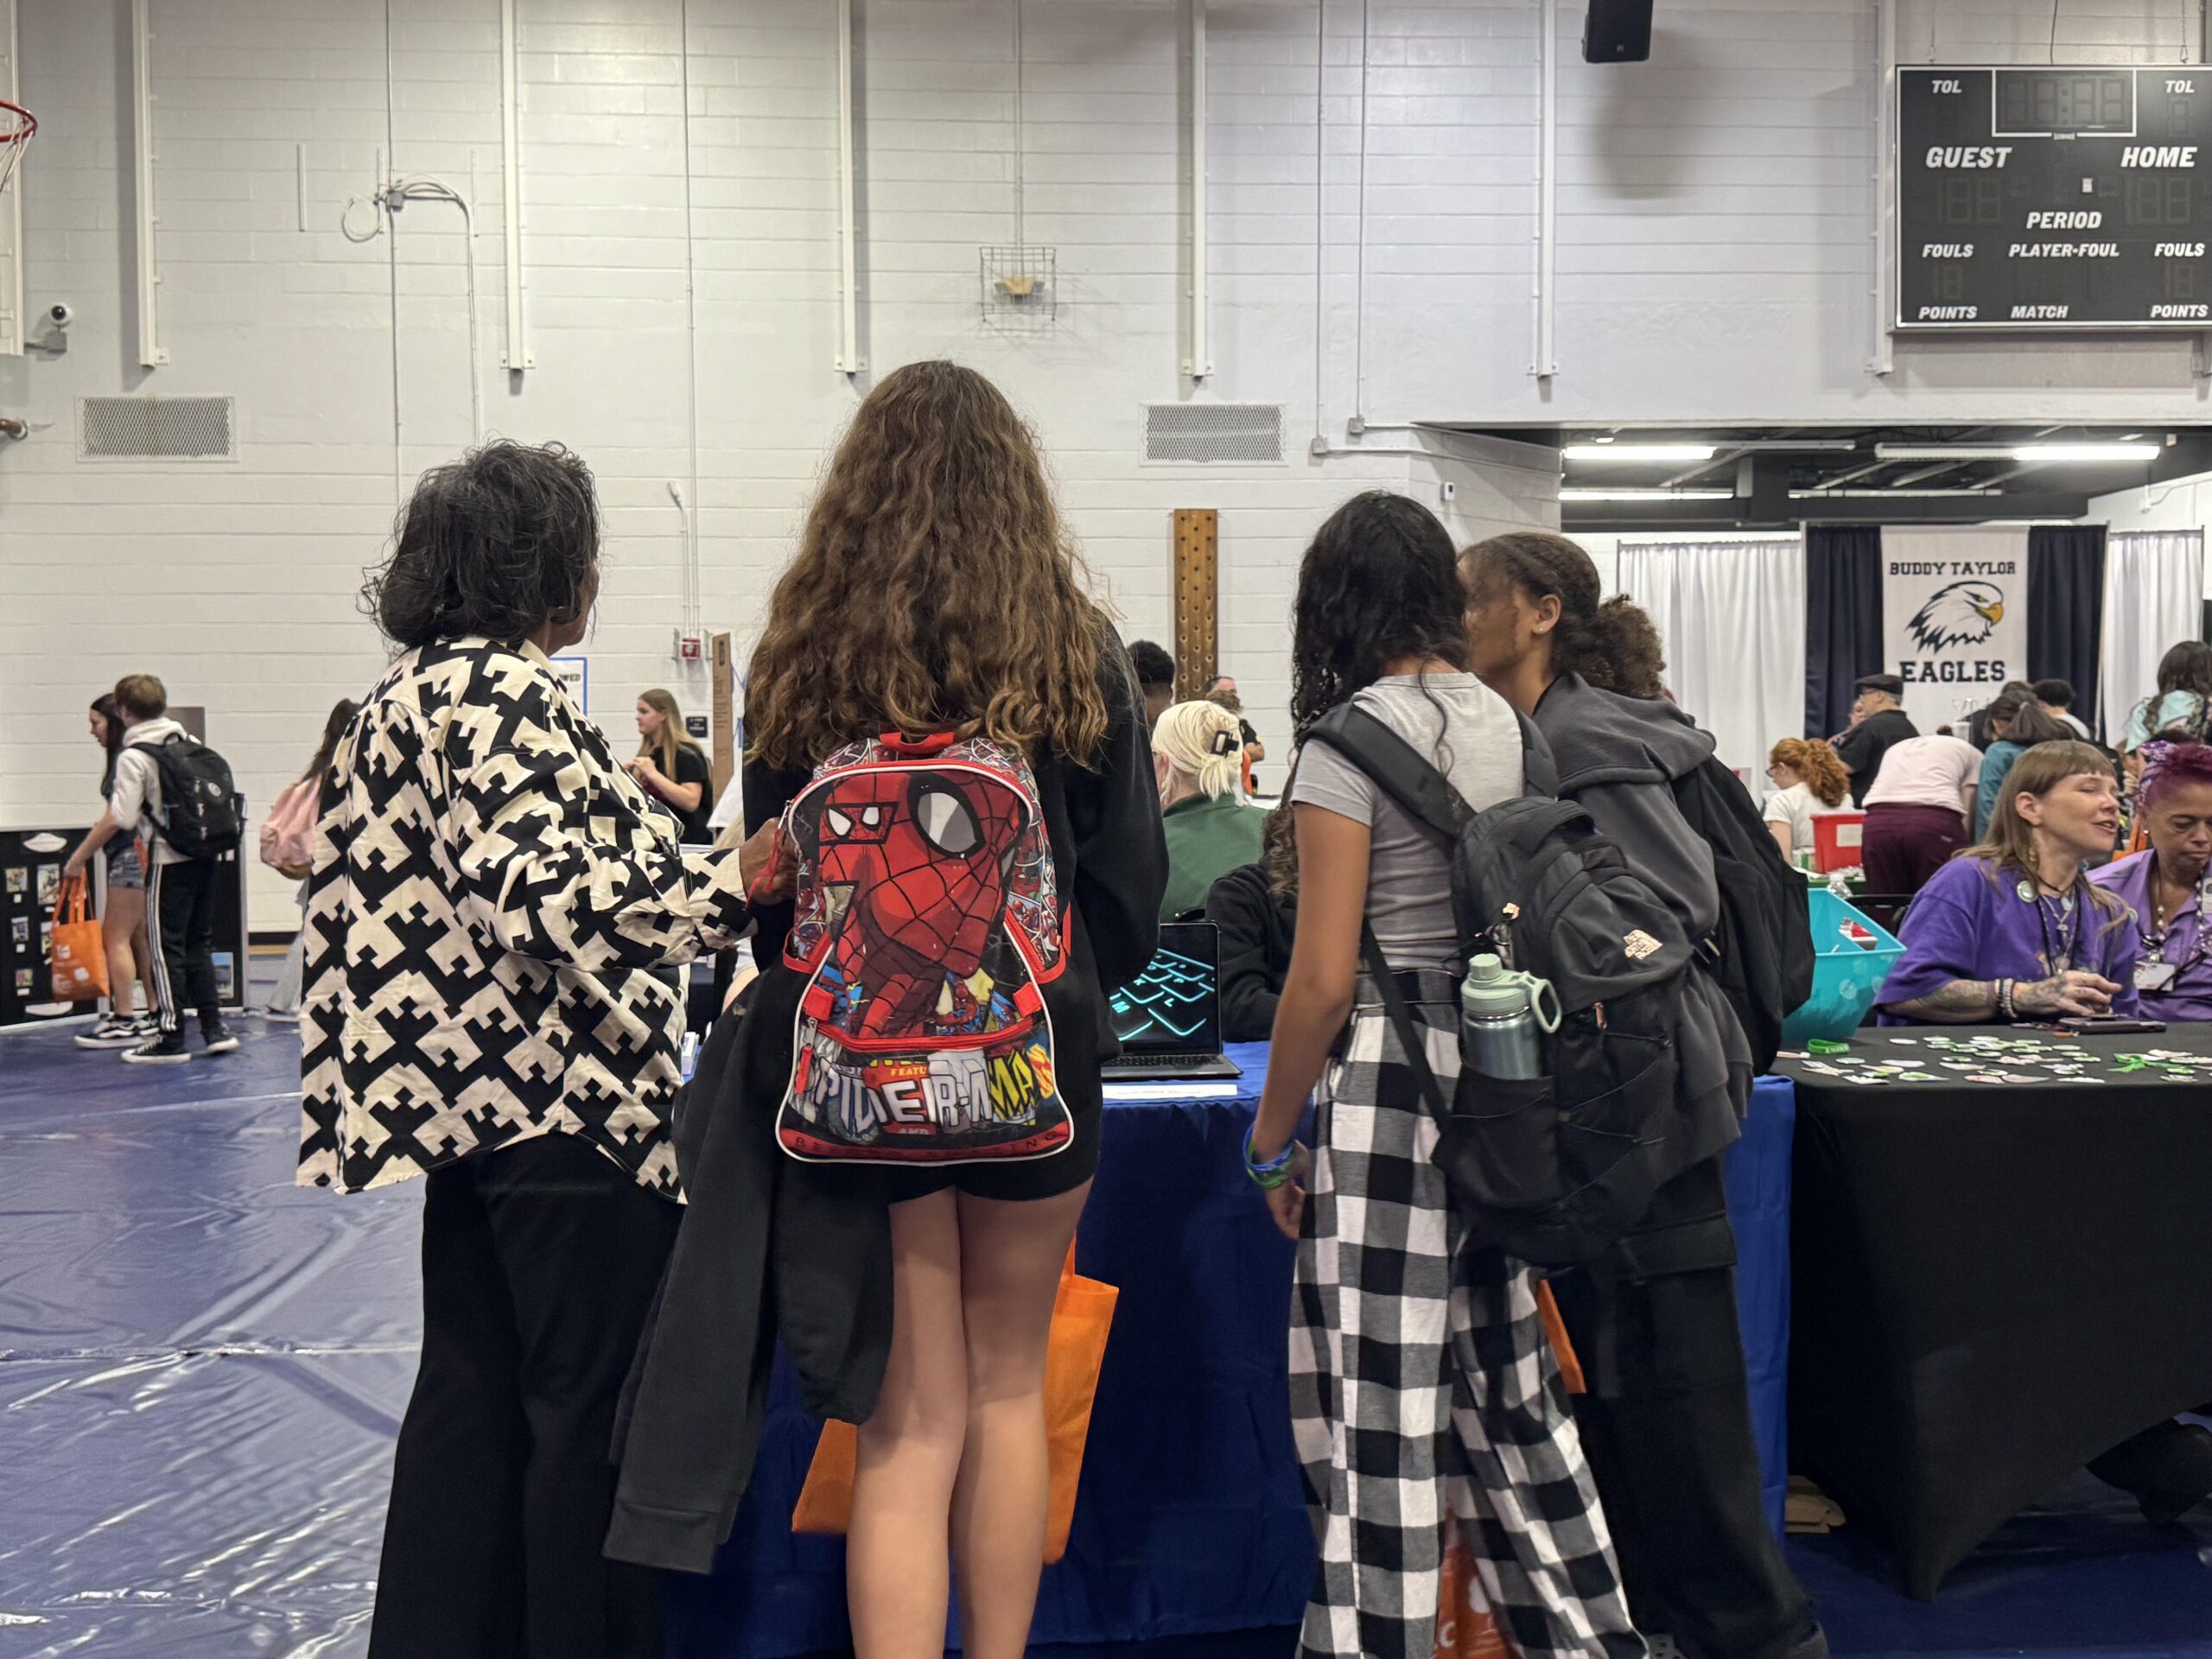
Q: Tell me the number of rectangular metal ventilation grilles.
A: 2